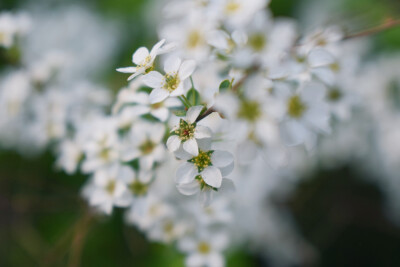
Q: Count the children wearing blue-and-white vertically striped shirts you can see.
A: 0